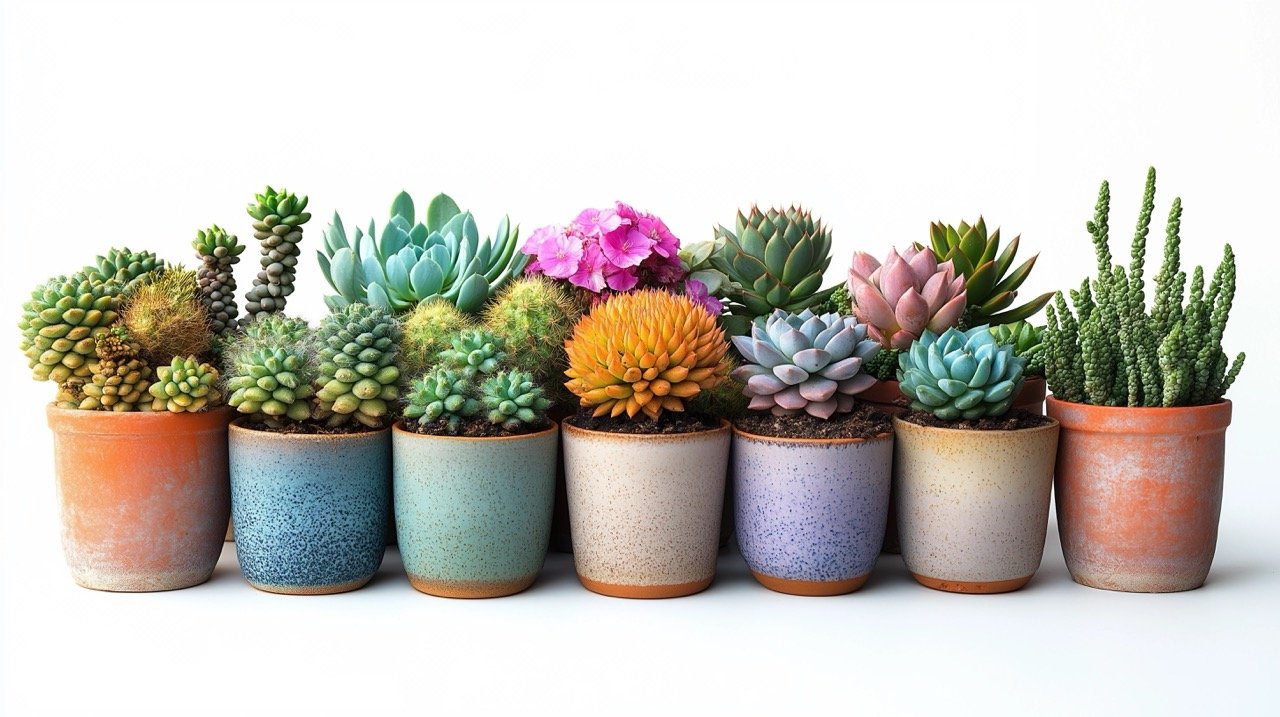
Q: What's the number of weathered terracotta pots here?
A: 2